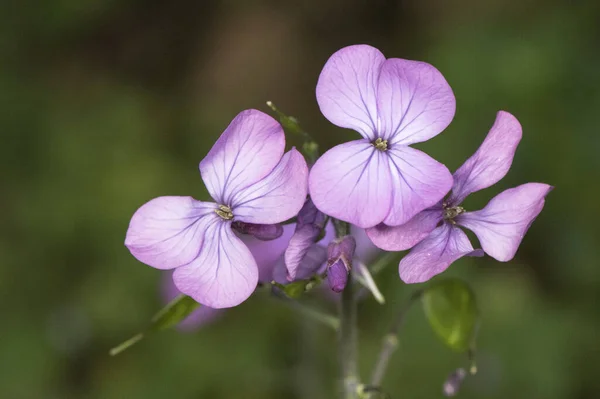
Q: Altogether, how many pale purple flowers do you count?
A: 3